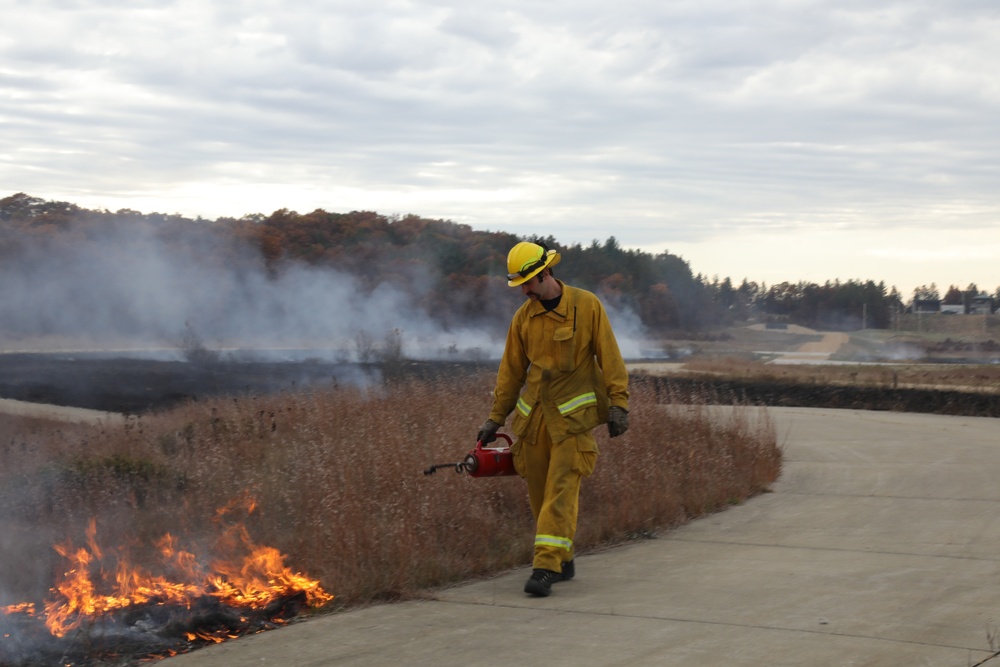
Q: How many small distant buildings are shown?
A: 3